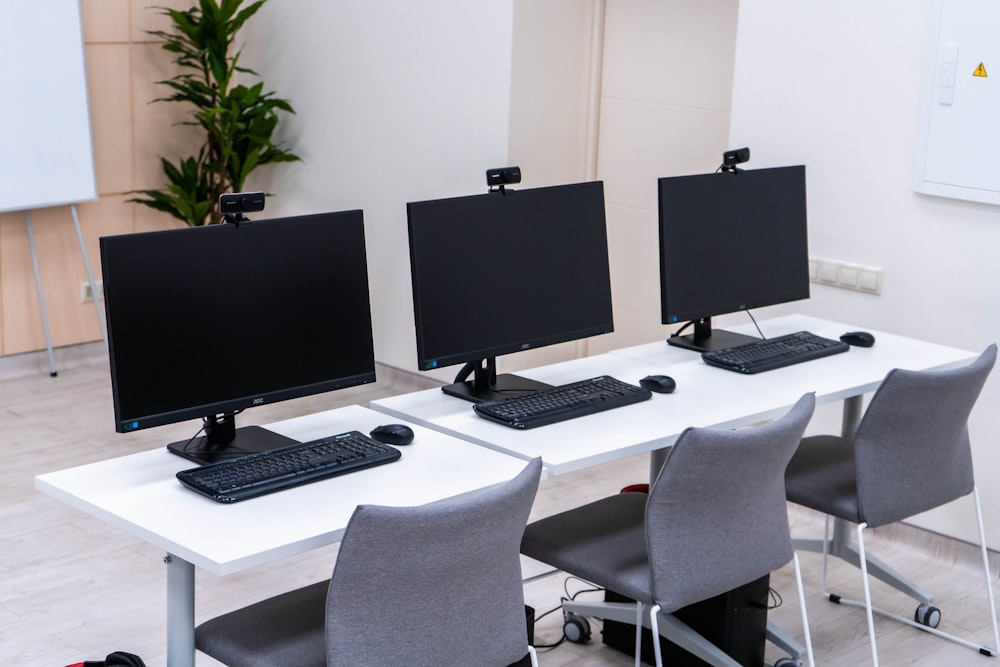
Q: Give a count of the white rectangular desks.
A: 3